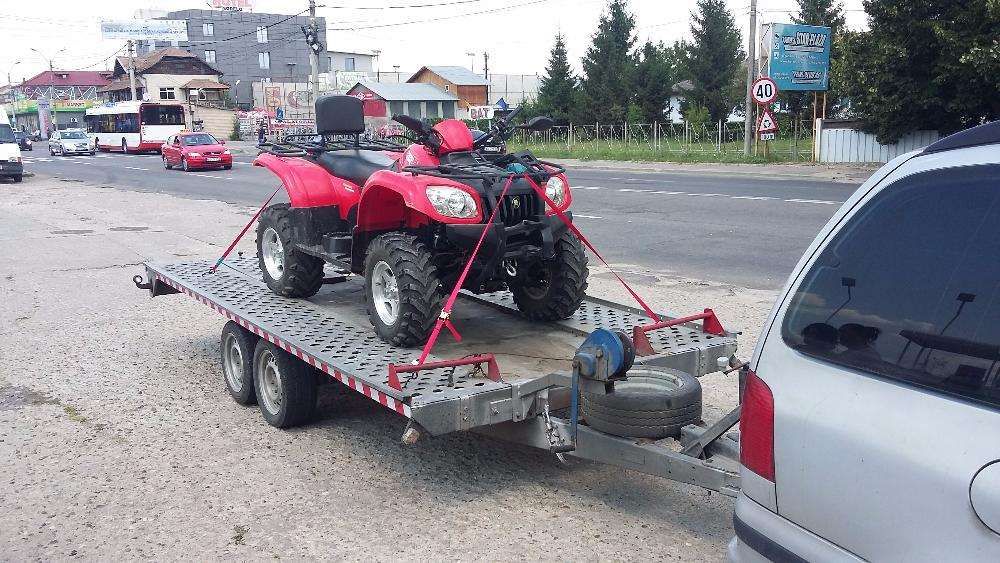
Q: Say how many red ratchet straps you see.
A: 3